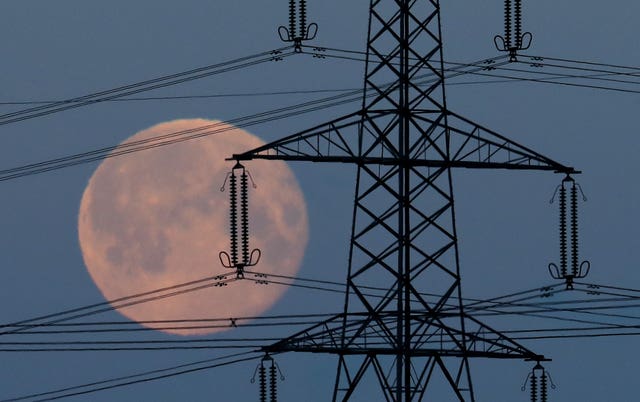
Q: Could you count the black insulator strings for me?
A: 12